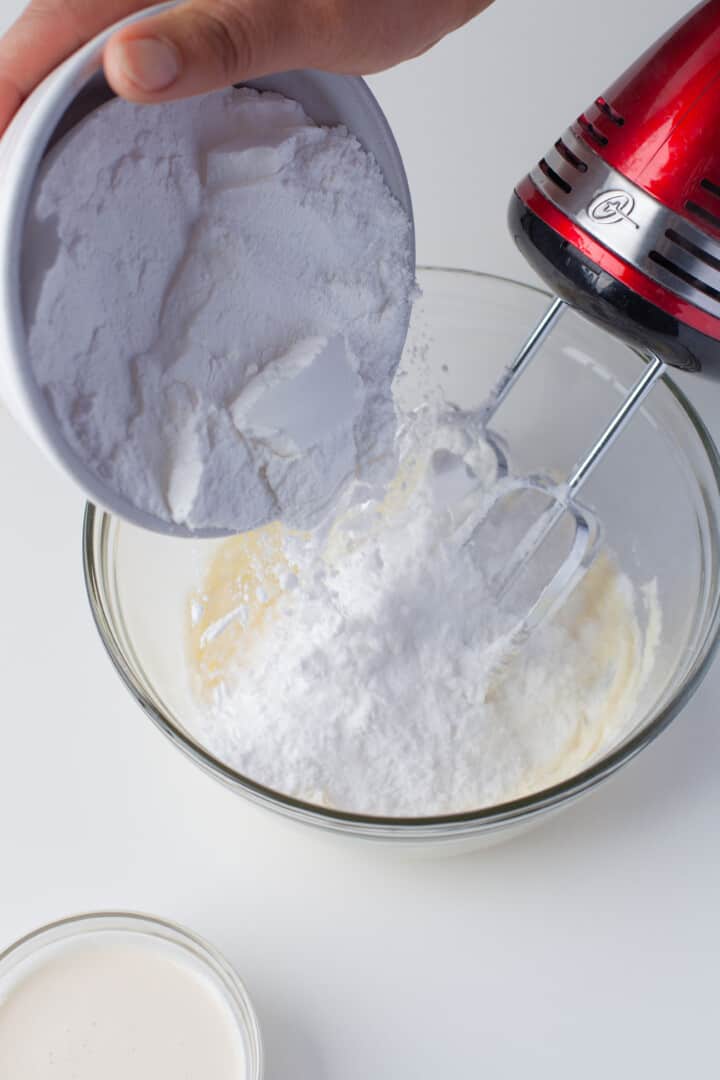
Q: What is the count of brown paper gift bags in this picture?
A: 0